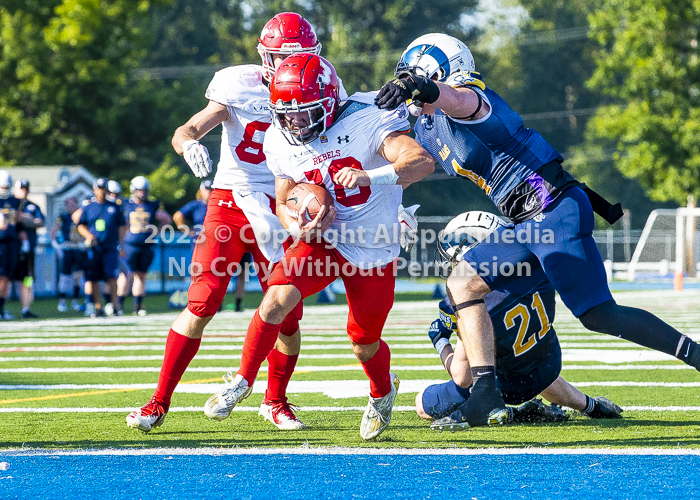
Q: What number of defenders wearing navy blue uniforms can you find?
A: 2